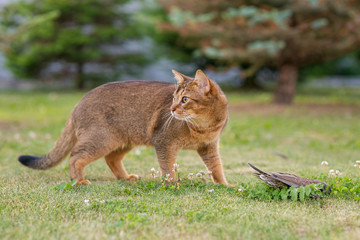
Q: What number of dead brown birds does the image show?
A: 1